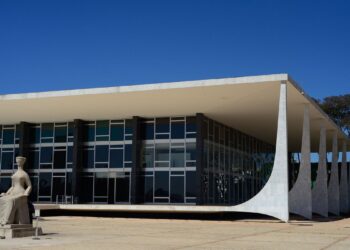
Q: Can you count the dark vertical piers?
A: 4